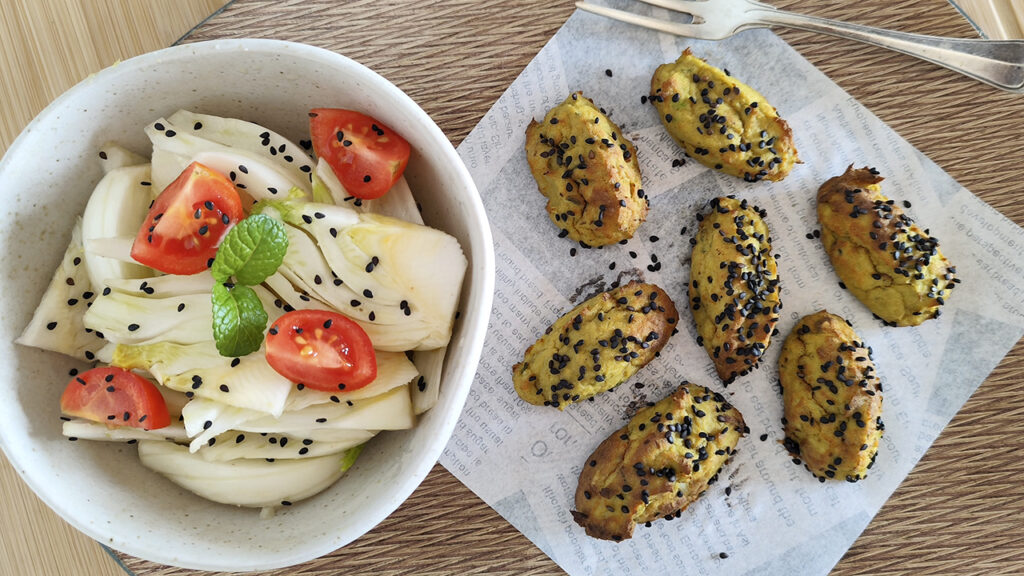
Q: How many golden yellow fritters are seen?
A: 7